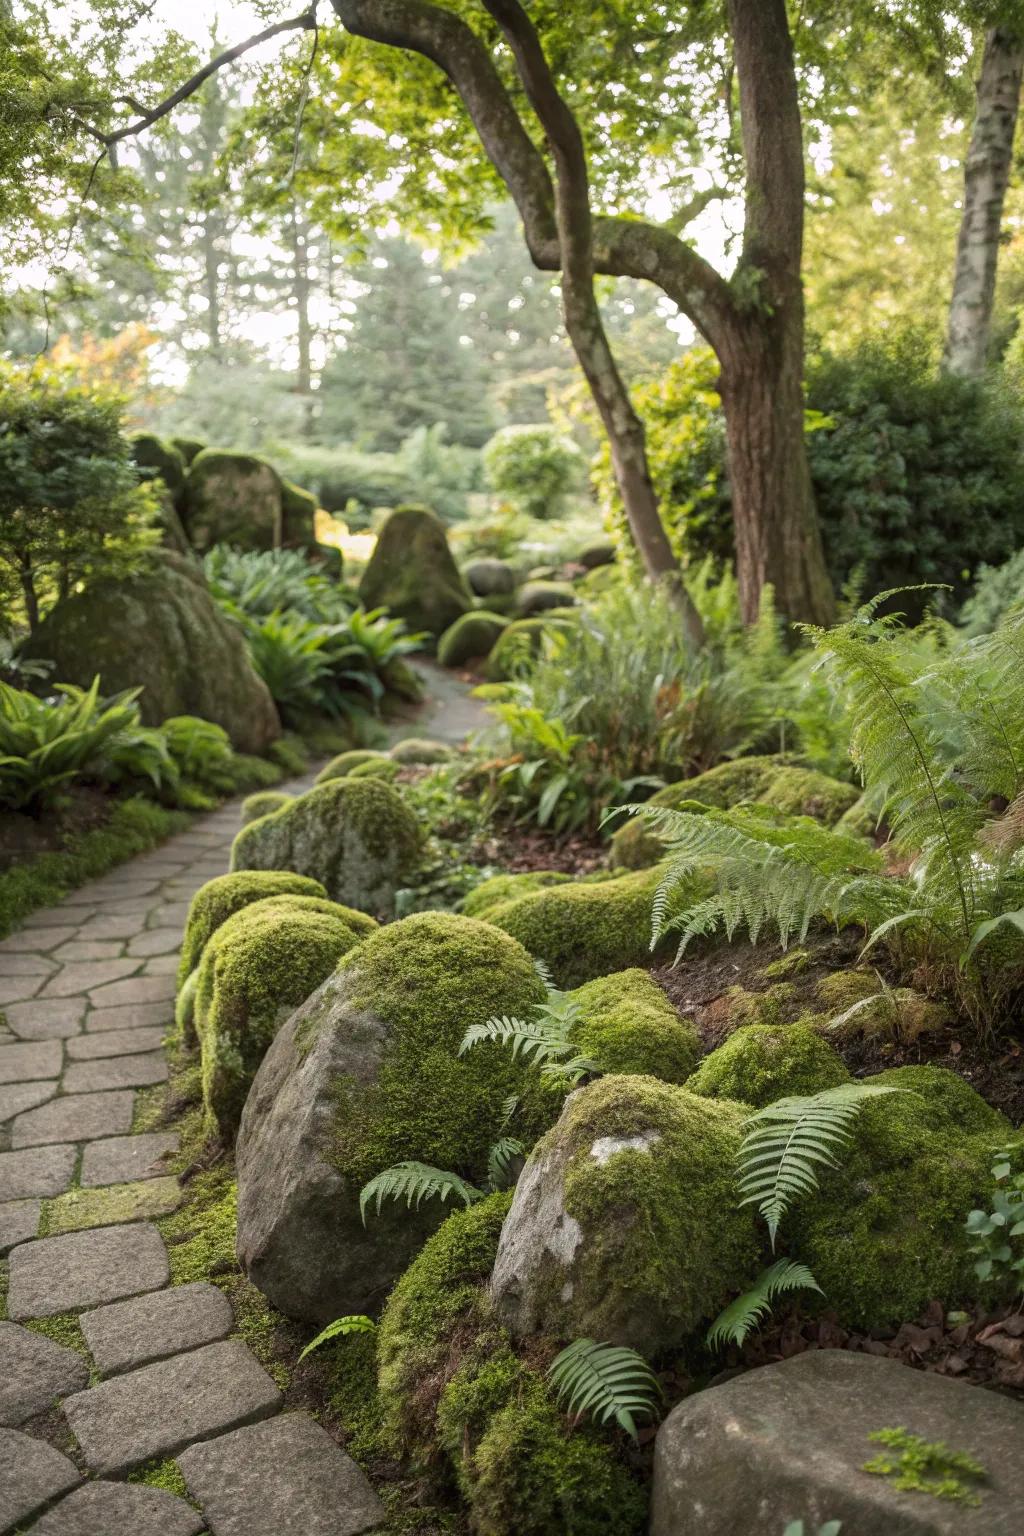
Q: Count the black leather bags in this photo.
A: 0